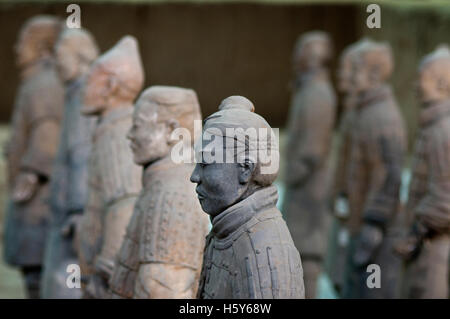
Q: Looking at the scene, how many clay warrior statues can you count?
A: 9